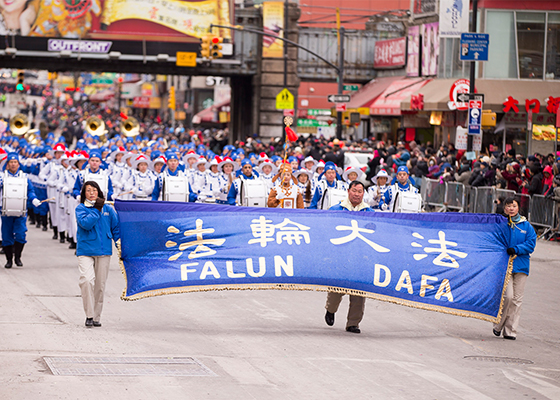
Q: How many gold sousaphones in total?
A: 3